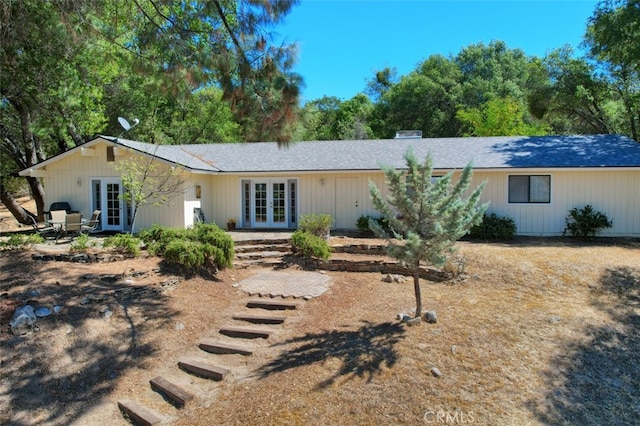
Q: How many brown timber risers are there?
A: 7